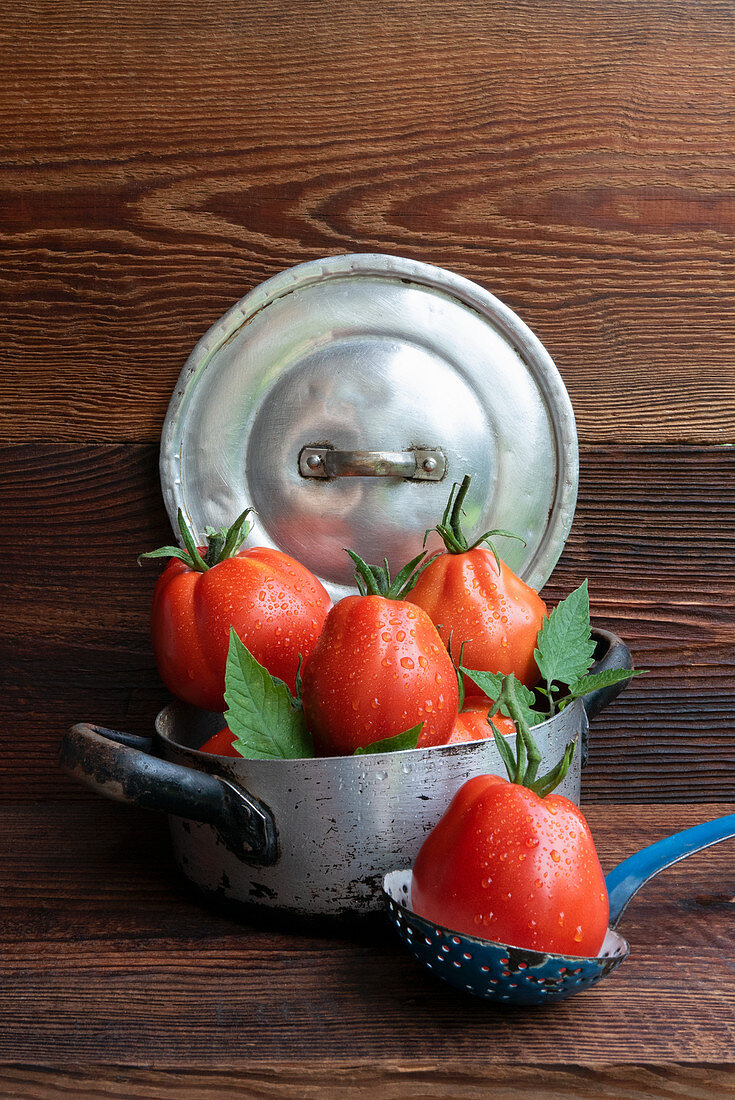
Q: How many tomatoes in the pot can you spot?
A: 5